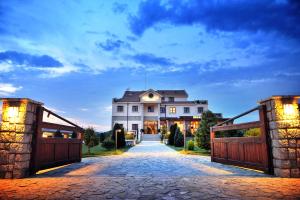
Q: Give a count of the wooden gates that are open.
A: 2